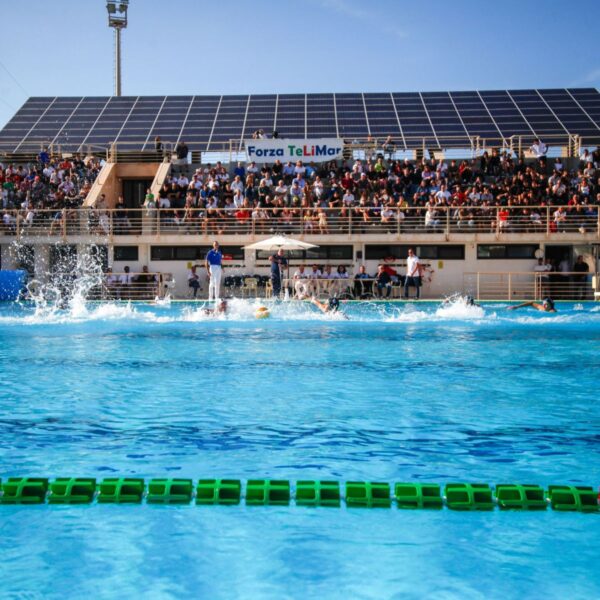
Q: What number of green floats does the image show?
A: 12